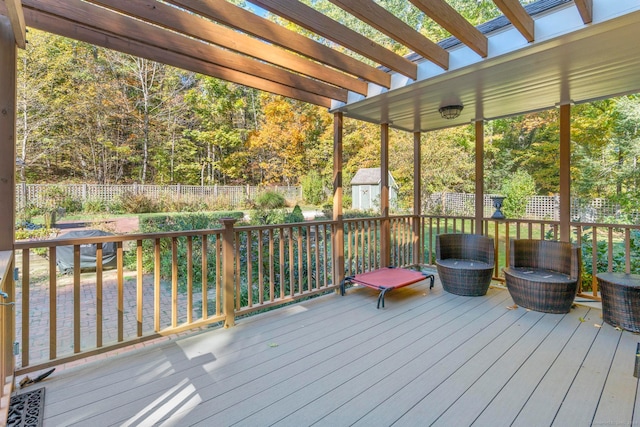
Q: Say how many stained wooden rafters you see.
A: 9